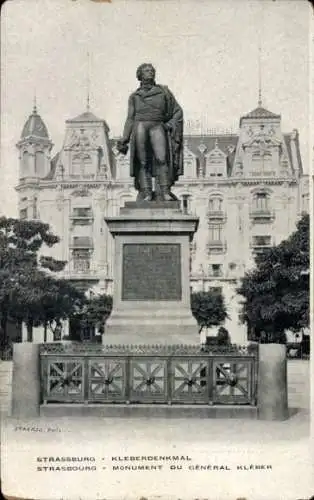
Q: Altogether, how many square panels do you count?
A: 5